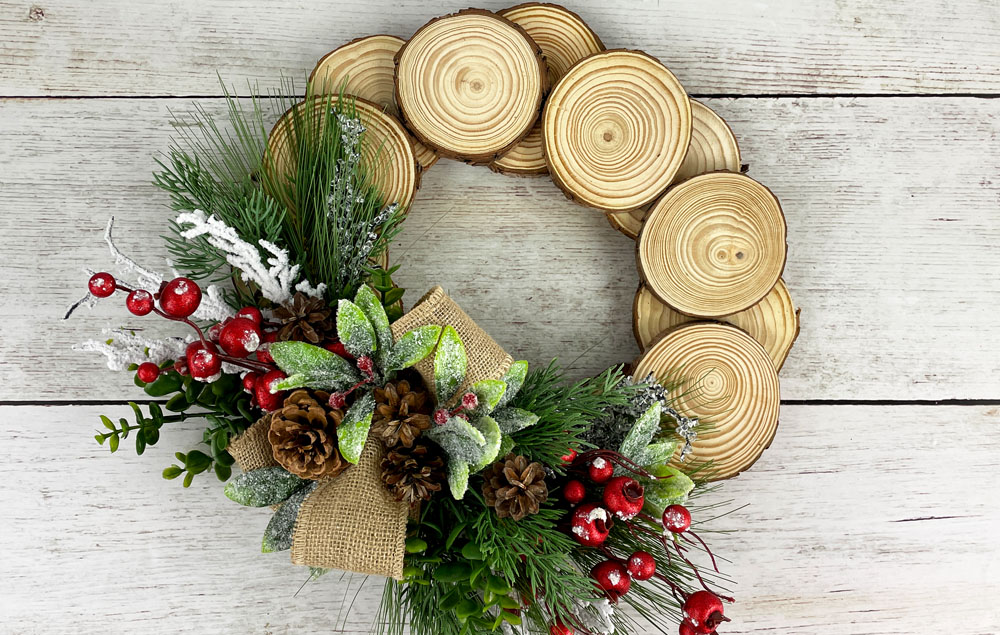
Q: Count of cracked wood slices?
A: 0